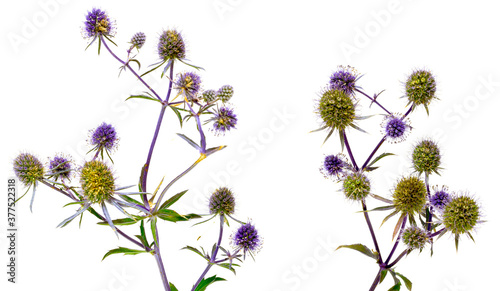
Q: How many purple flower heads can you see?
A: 10